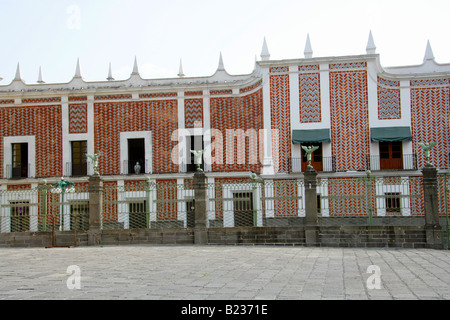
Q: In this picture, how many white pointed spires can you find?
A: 11